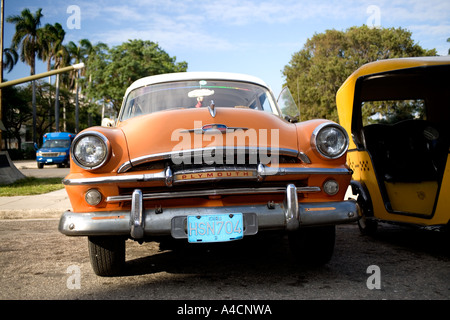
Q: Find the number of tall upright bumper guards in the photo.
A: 2